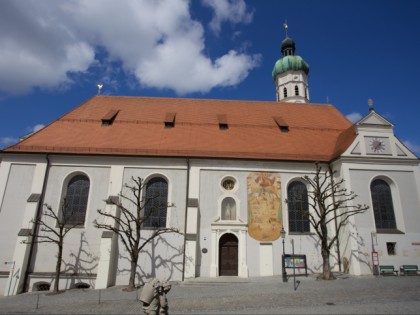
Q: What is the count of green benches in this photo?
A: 2